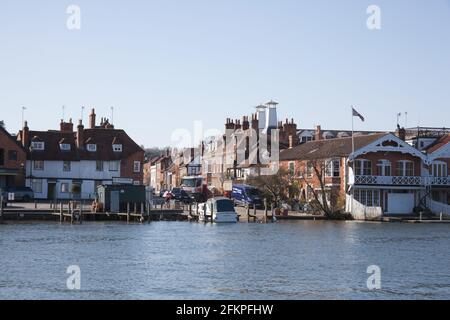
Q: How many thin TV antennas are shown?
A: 6